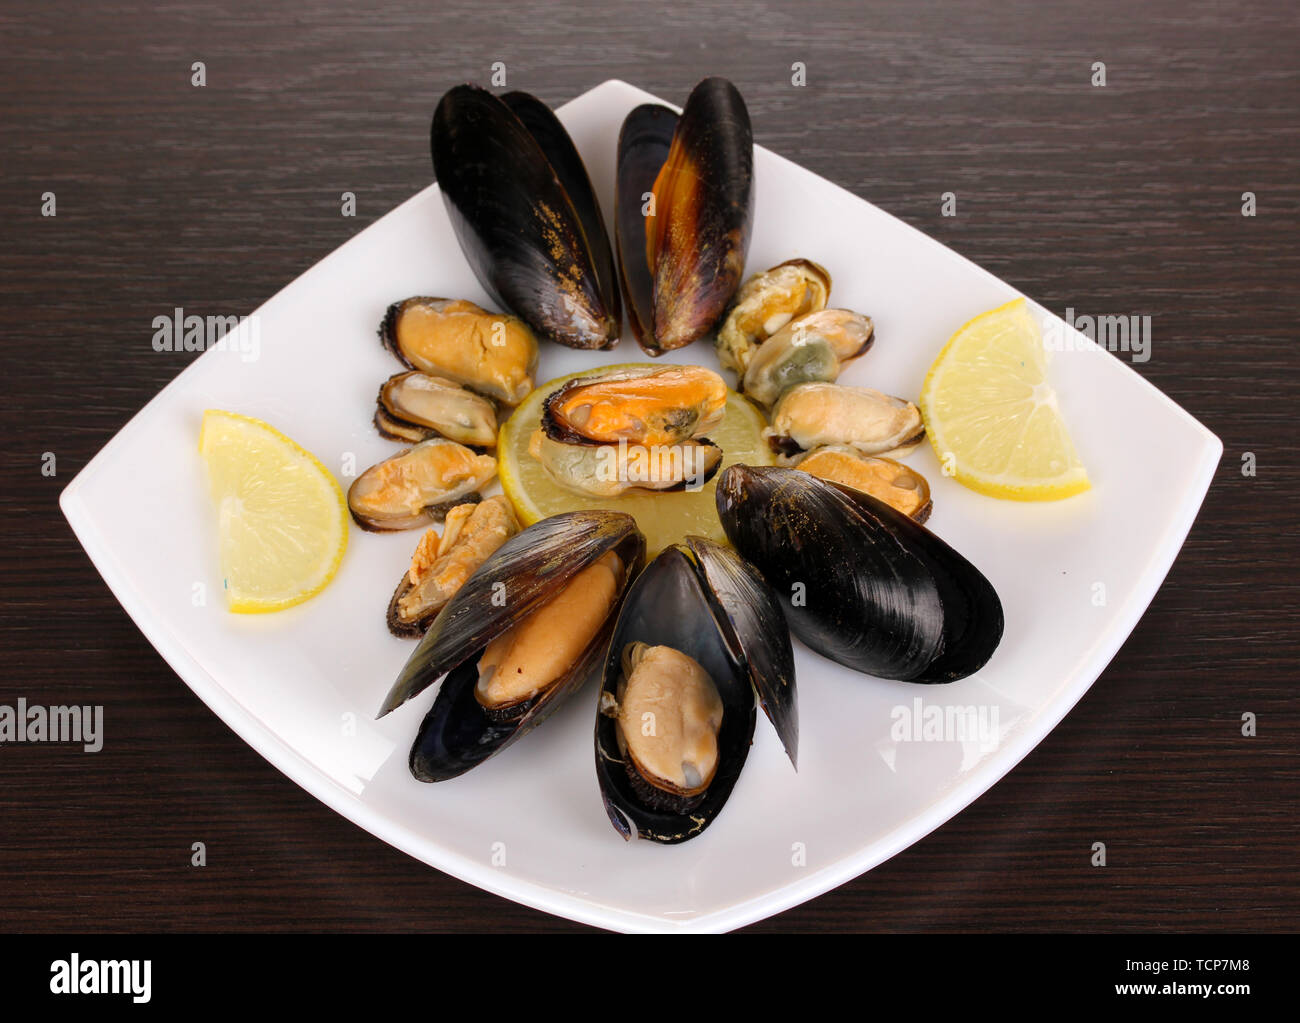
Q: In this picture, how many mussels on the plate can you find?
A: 15